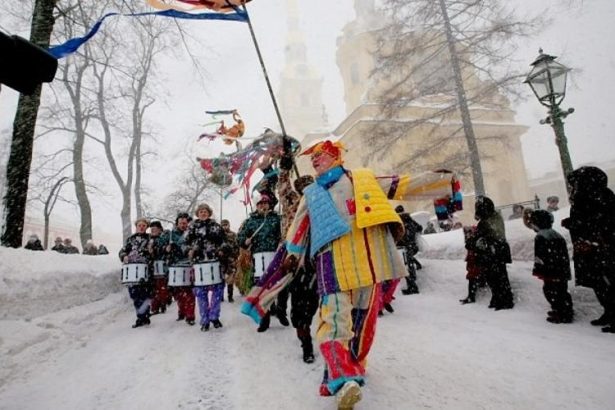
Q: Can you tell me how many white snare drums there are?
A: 5